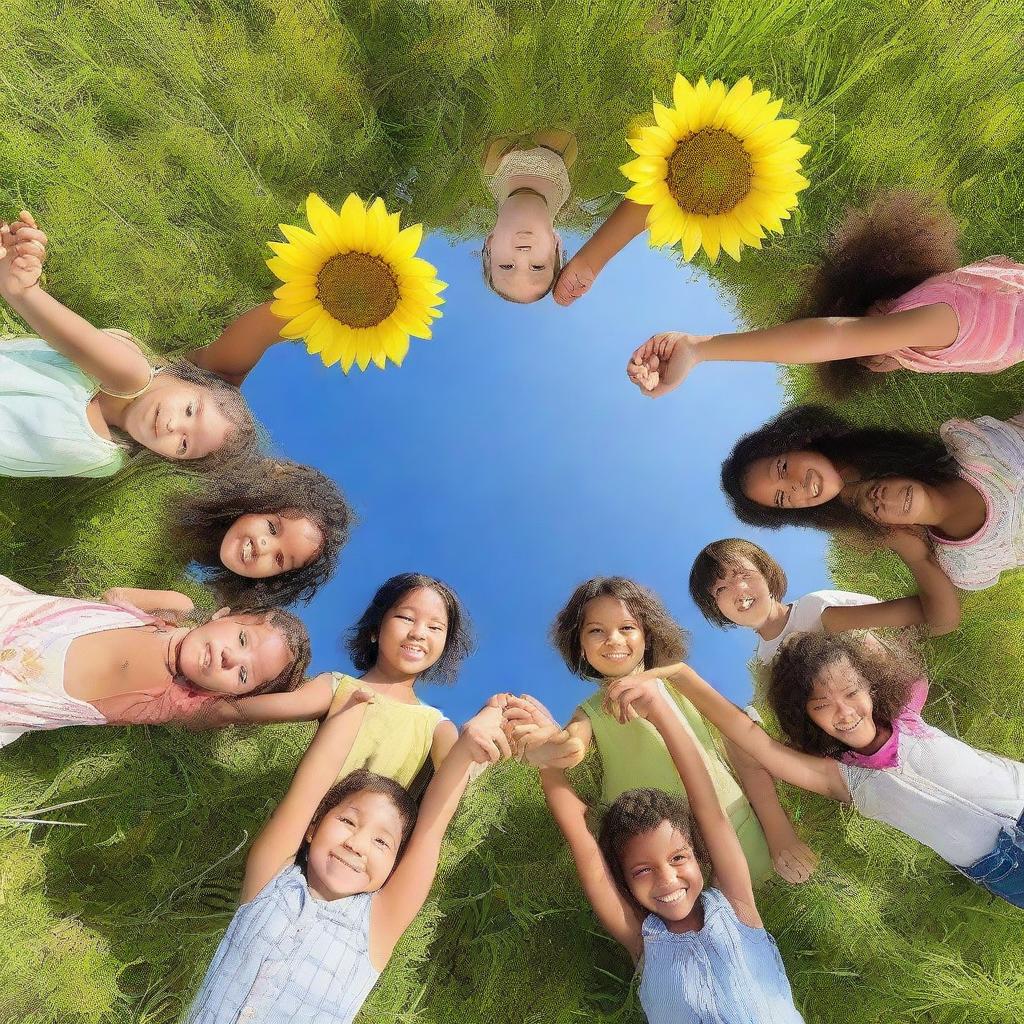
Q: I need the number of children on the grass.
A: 13